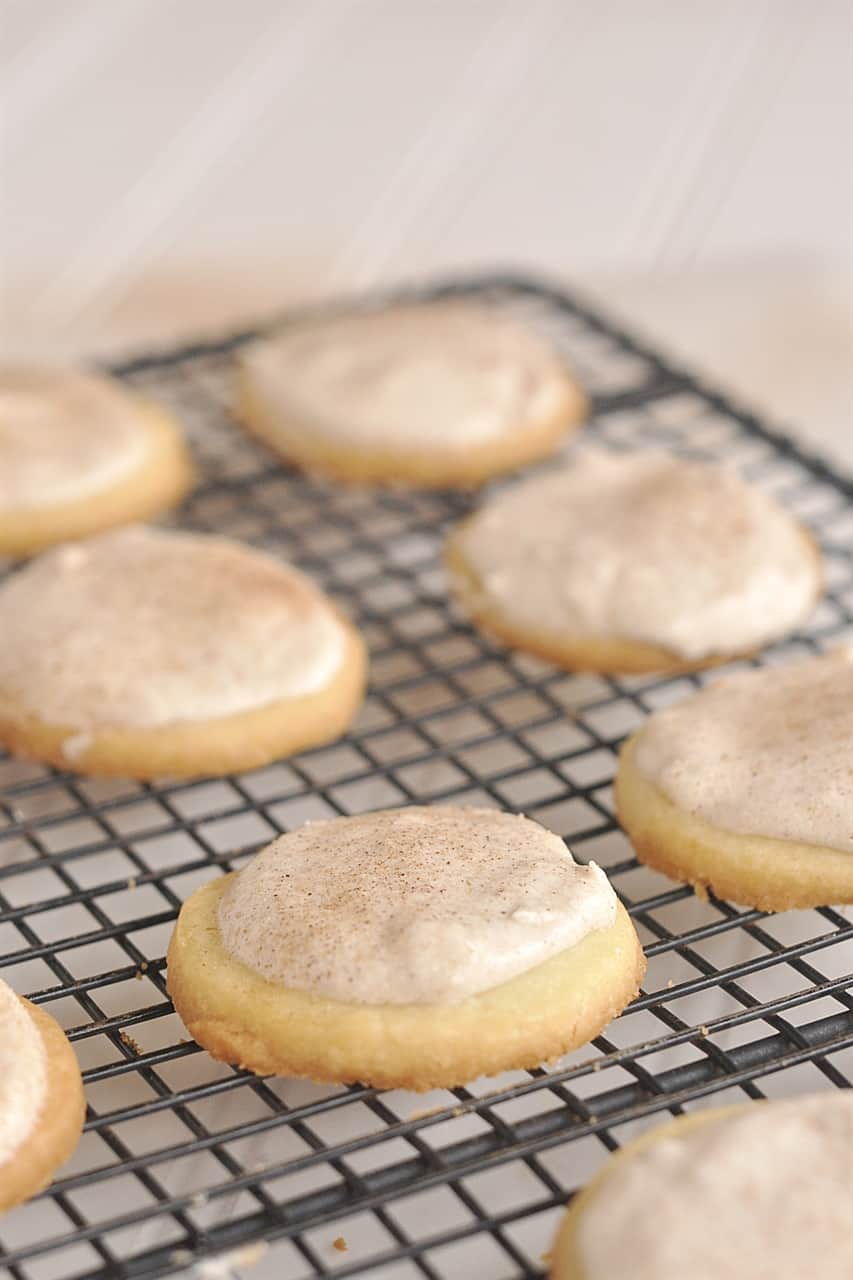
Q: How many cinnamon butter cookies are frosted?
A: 8